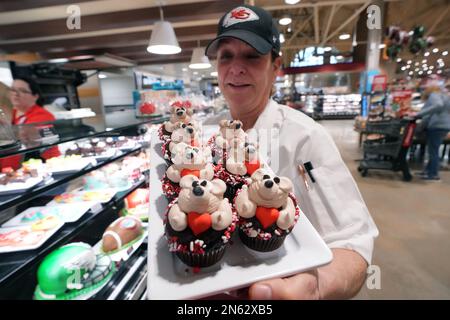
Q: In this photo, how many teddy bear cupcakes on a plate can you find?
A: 7